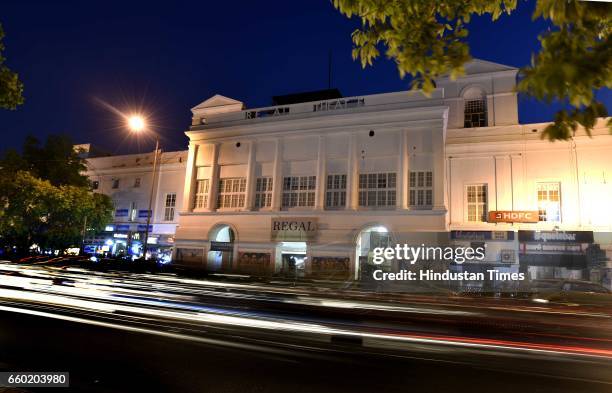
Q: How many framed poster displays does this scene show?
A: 3